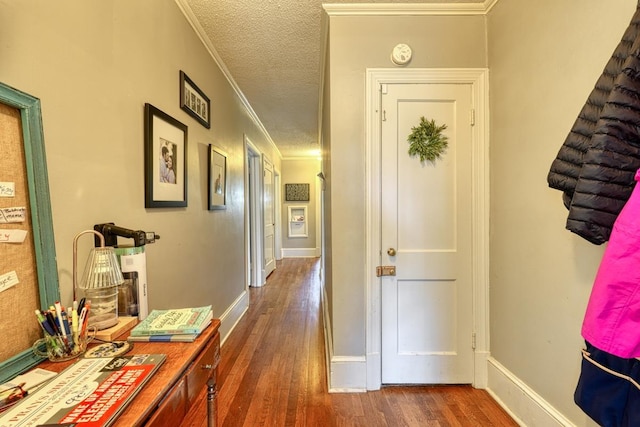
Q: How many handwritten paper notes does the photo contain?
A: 4